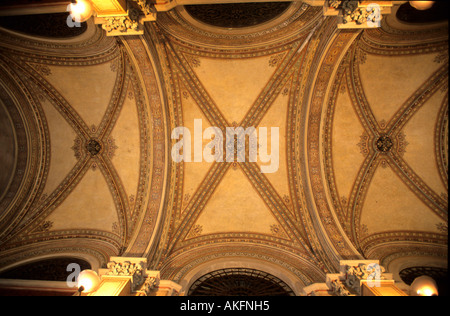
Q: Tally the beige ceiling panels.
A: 12